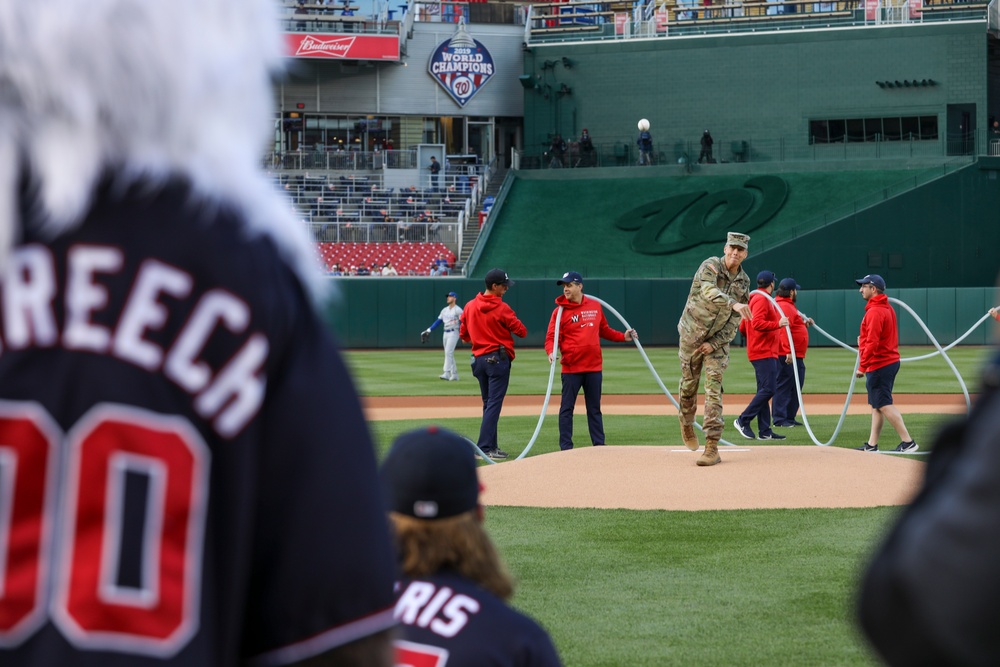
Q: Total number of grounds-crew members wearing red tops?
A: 5